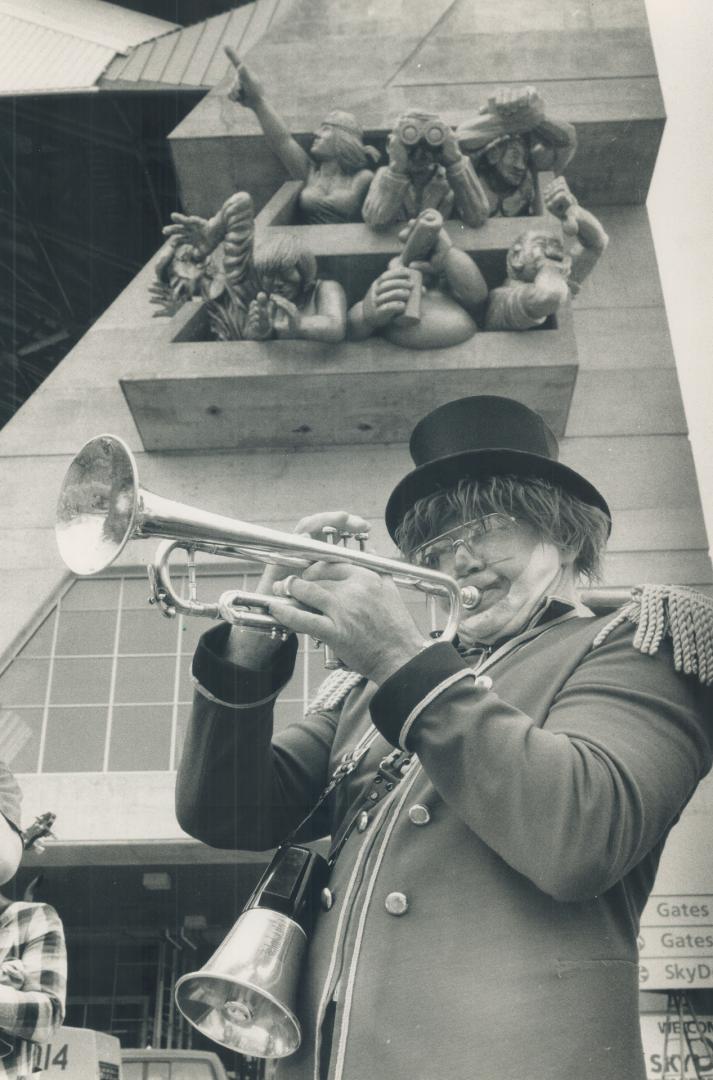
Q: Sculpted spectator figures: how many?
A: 7